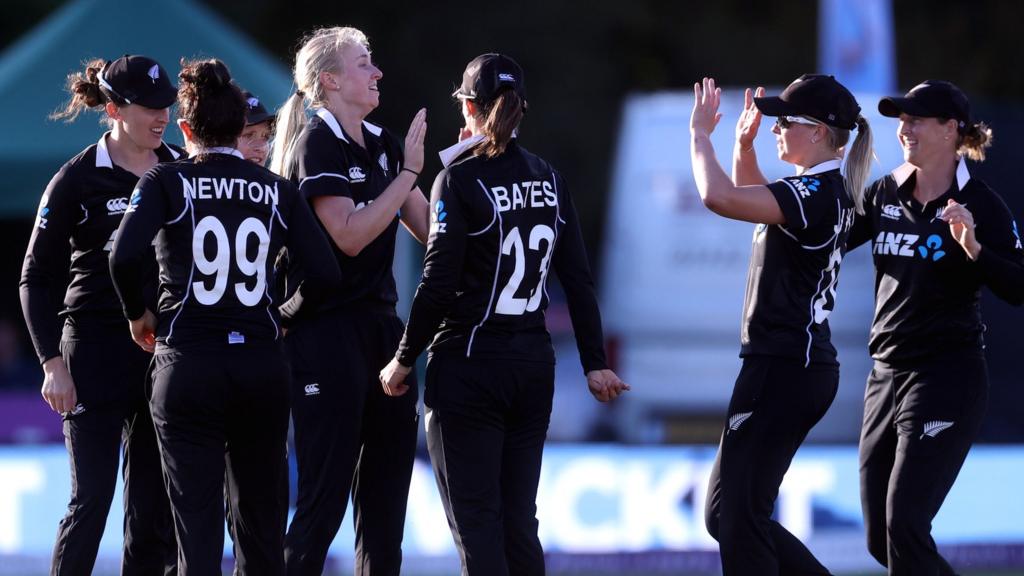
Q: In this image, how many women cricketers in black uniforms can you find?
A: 7